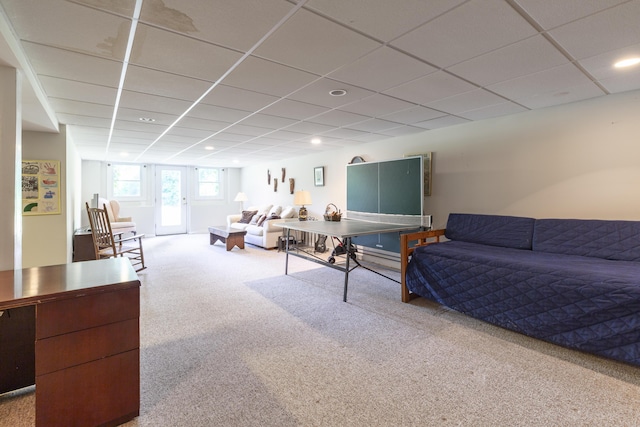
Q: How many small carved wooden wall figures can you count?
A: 4